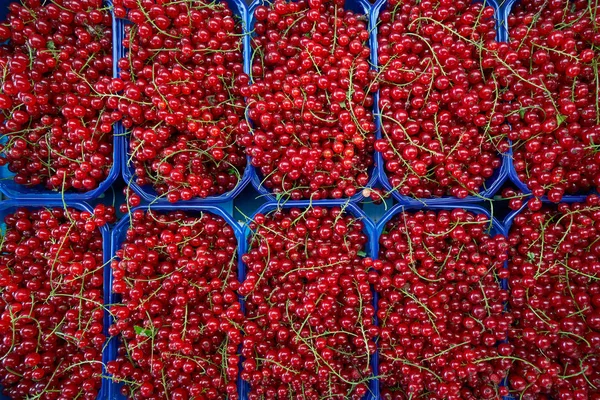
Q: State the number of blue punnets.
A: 10